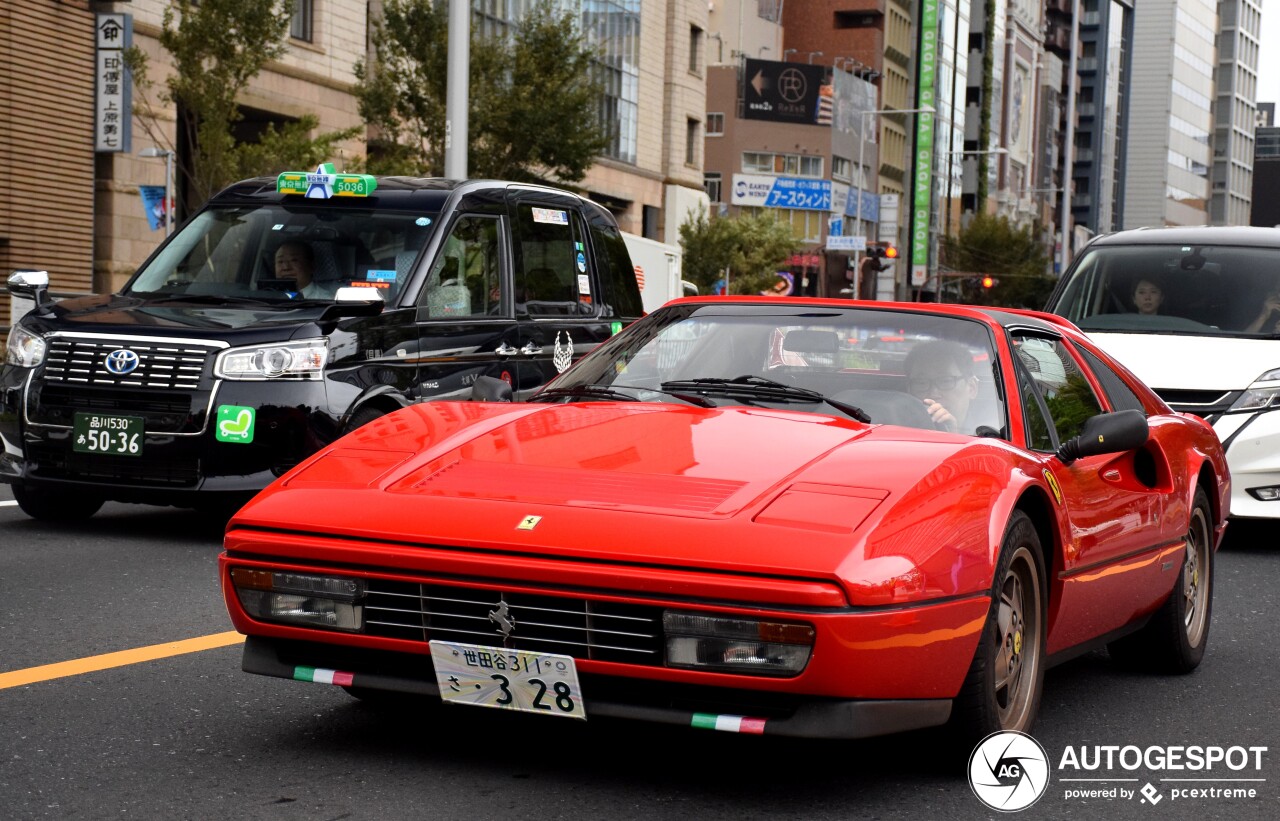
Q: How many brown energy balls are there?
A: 0